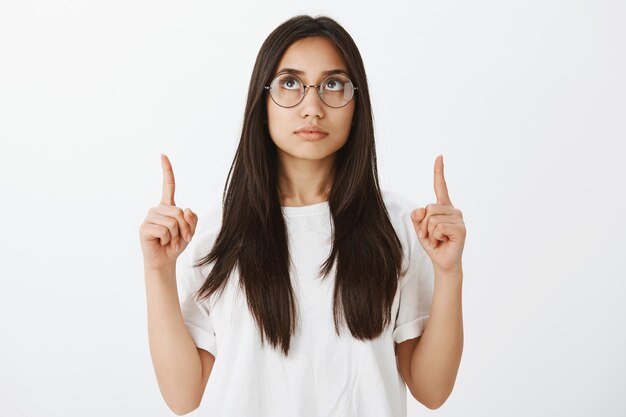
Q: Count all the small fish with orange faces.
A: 0